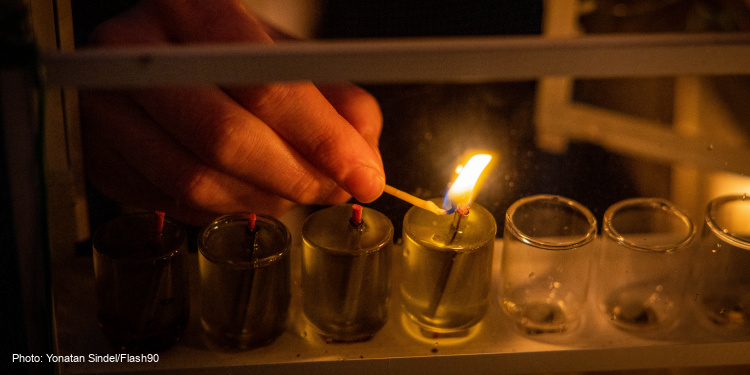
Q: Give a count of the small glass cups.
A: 7